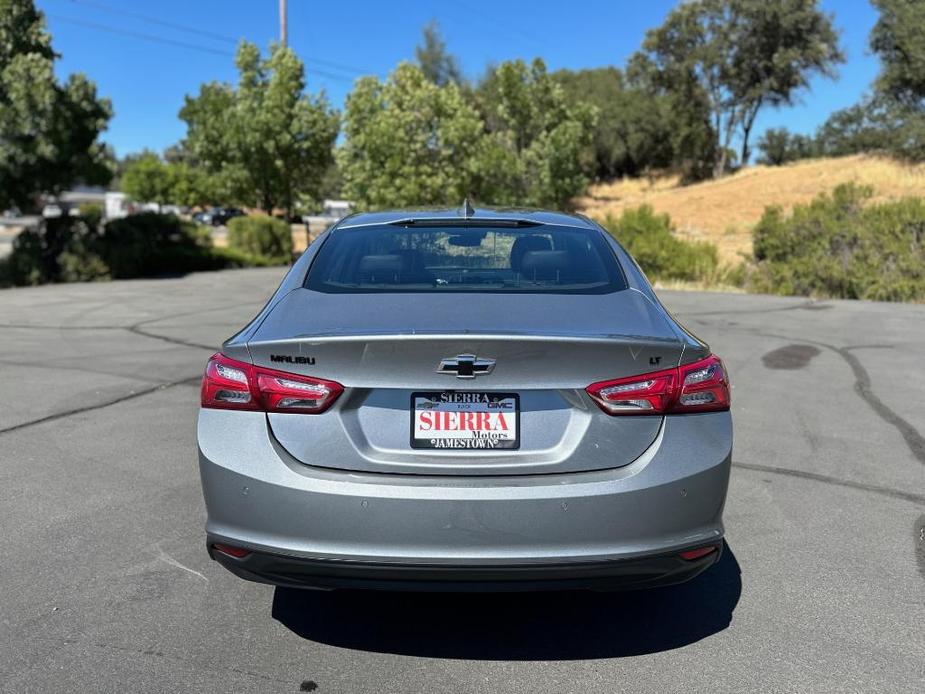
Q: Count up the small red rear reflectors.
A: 2